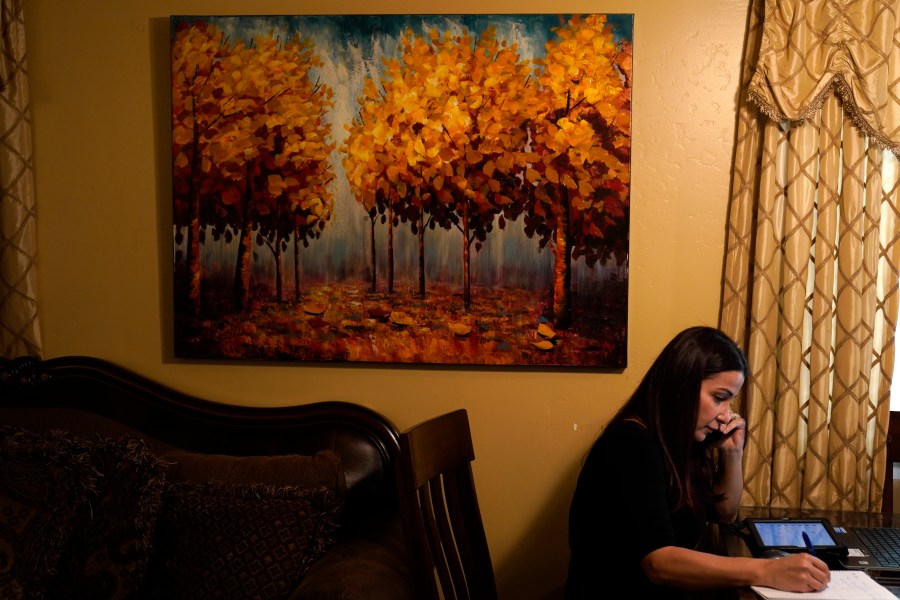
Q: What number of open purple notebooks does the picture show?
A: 0